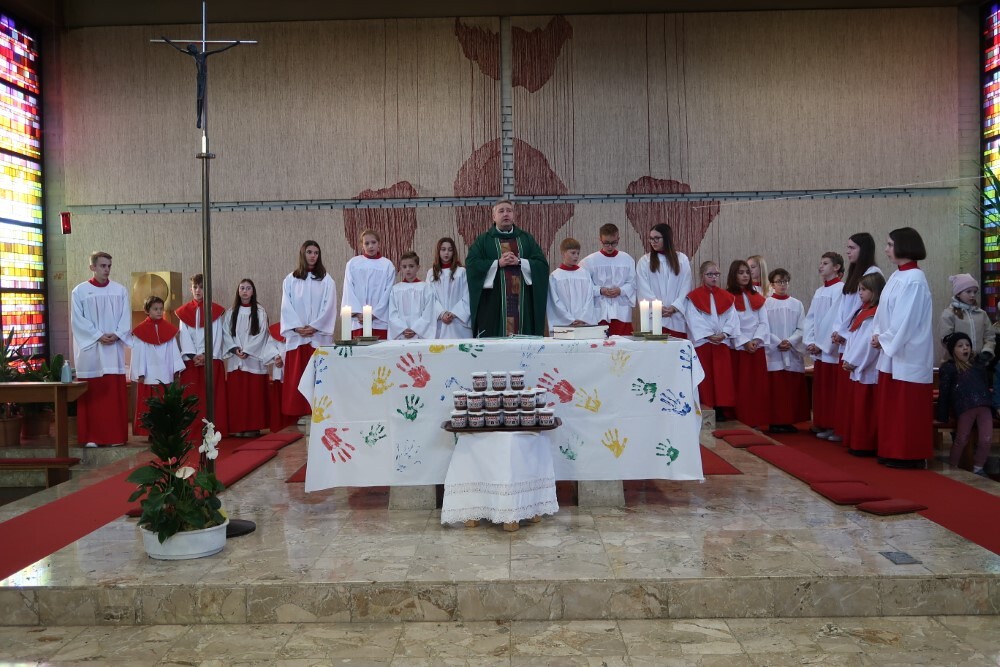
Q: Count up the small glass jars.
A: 15